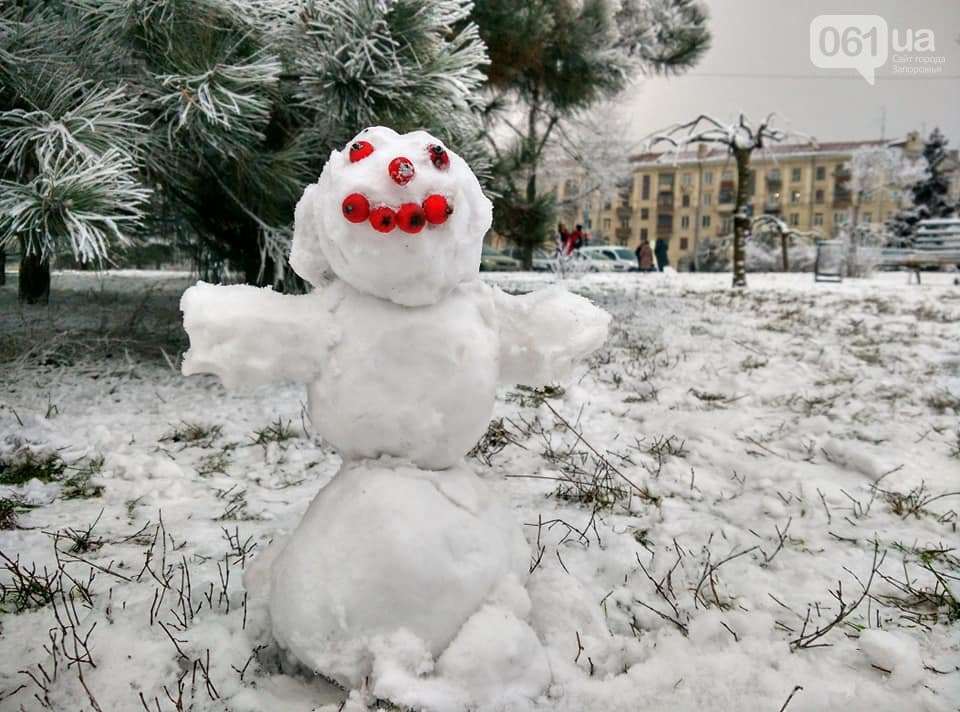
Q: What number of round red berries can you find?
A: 7